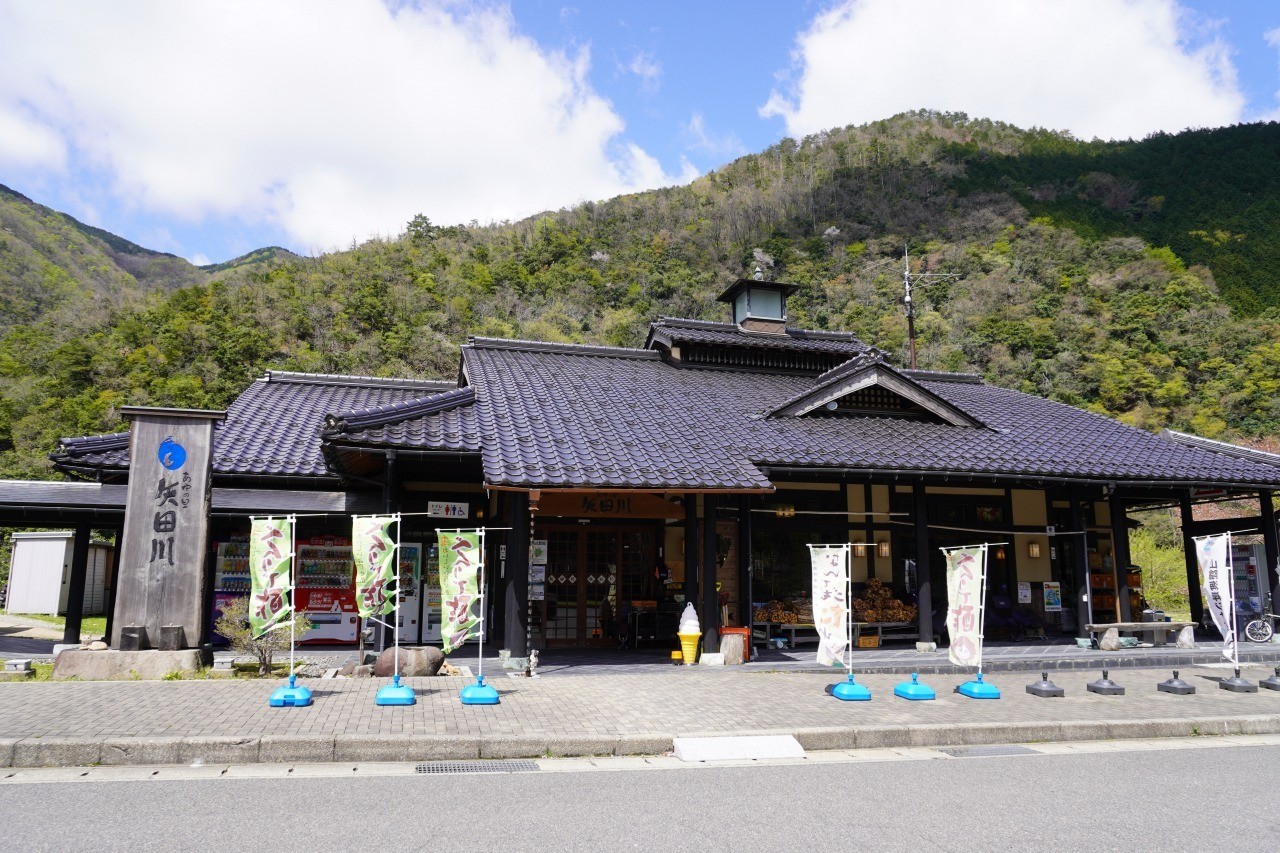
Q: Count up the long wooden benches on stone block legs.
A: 1